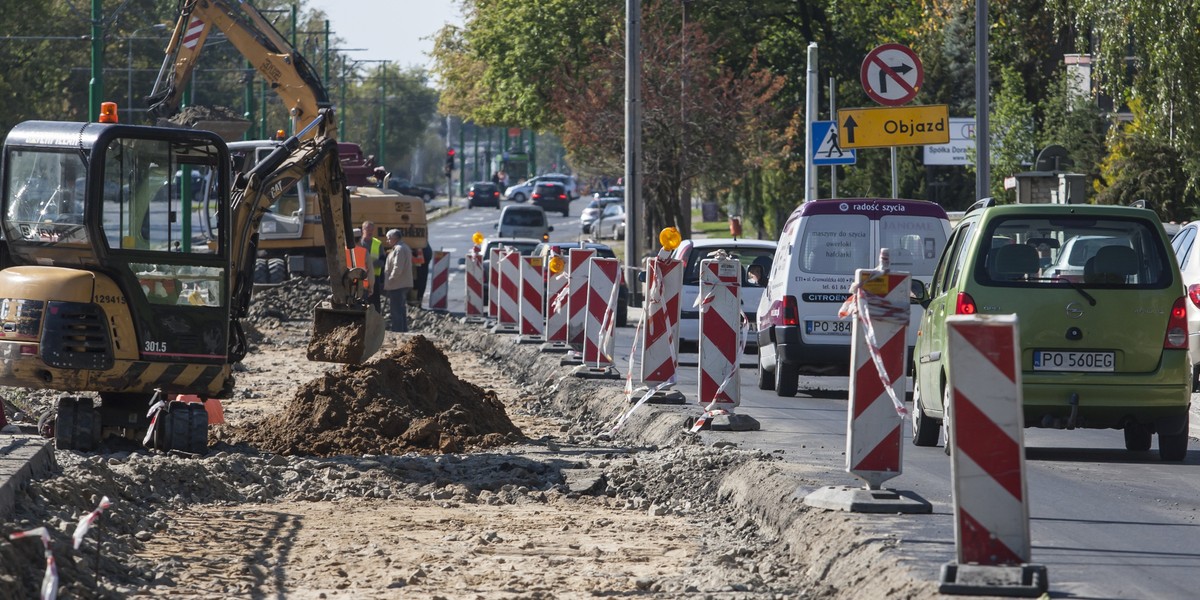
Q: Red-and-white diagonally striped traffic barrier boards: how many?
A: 12